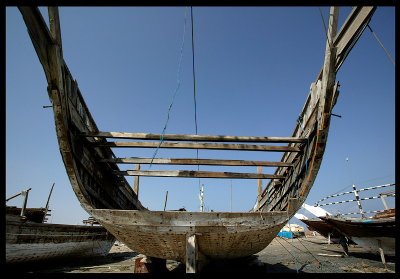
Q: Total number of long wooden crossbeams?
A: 4